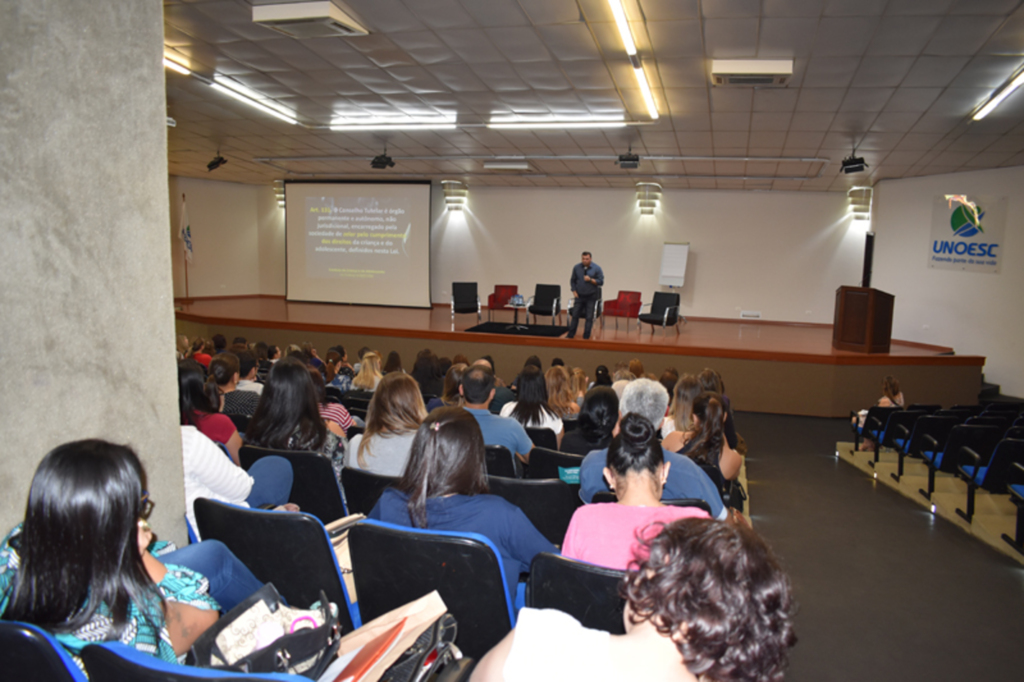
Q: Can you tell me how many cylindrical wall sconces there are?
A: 4